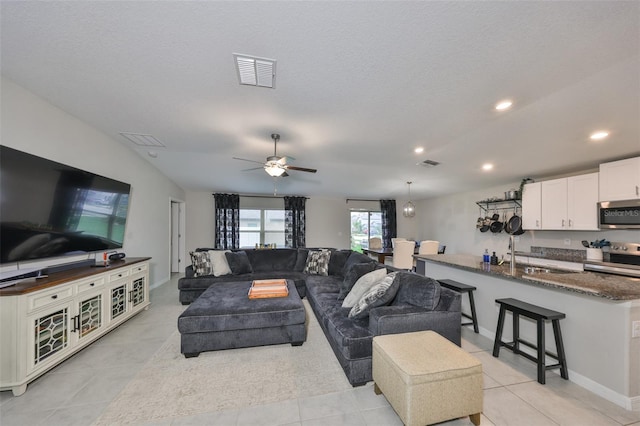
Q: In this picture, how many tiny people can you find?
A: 0